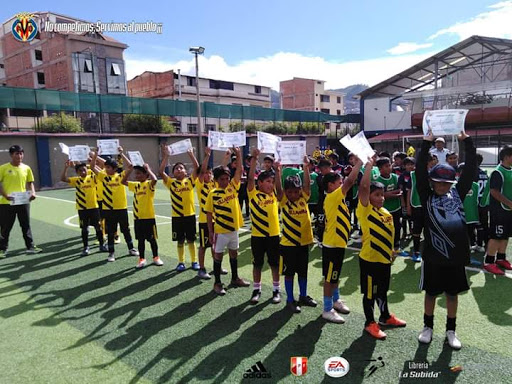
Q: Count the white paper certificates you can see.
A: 13